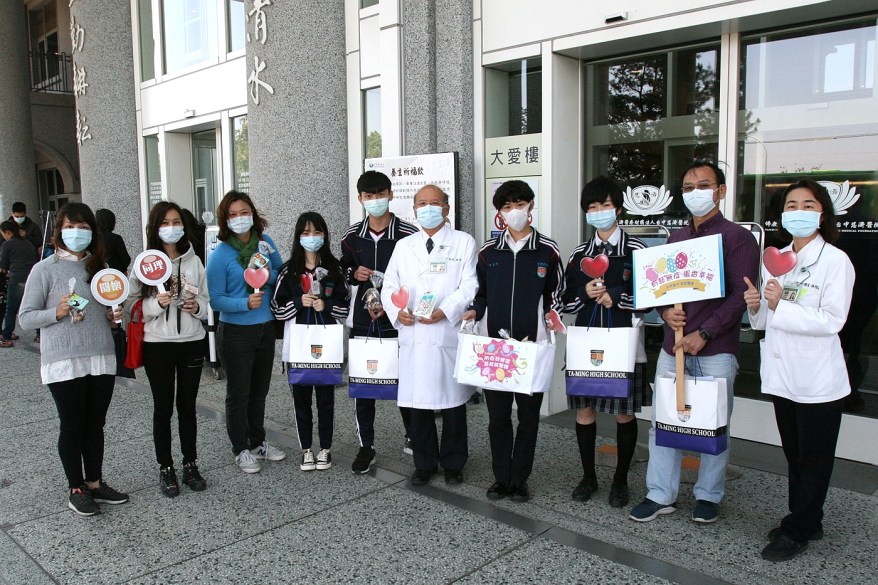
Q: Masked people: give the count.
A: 11